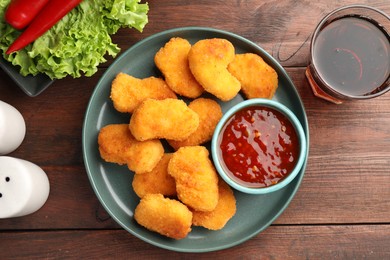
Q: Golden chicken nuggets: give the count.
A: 11